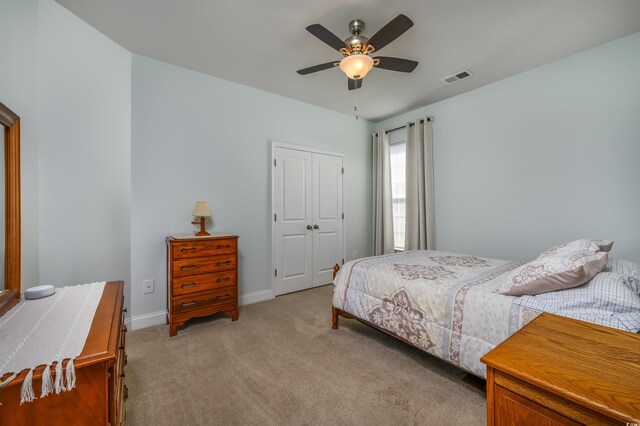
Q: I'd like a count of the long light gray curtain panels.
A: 2